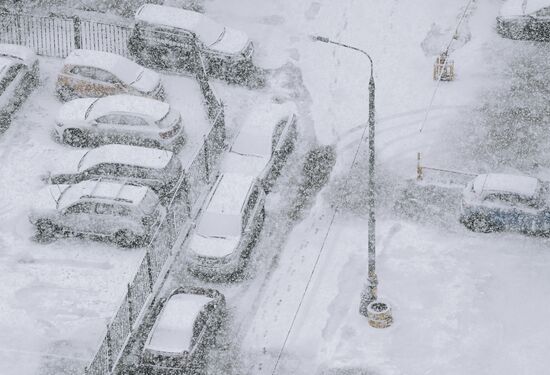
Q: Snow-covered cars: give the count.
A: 11